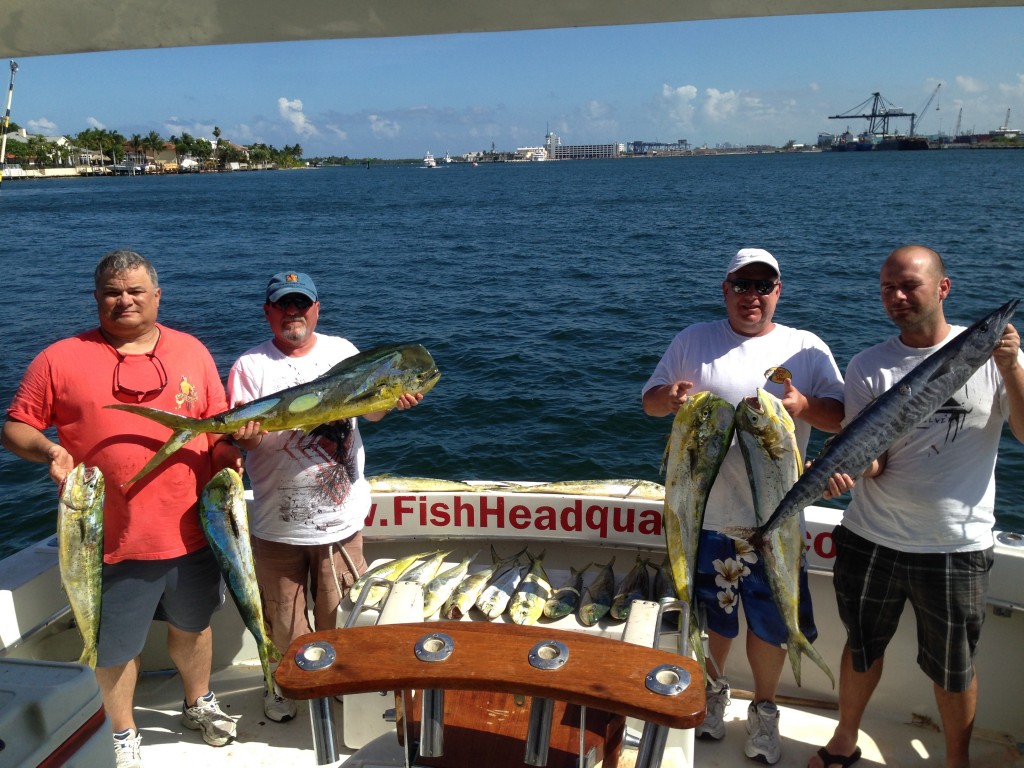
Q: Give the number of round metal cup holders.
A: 4